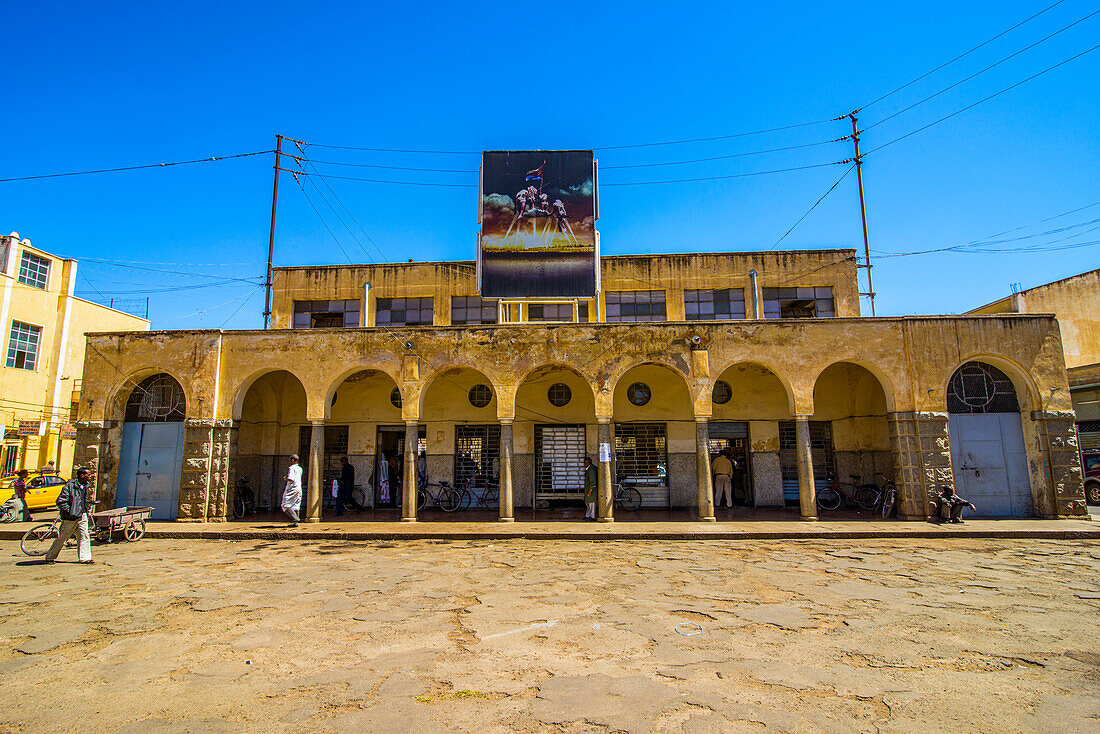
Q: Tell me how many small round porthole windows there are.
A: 6